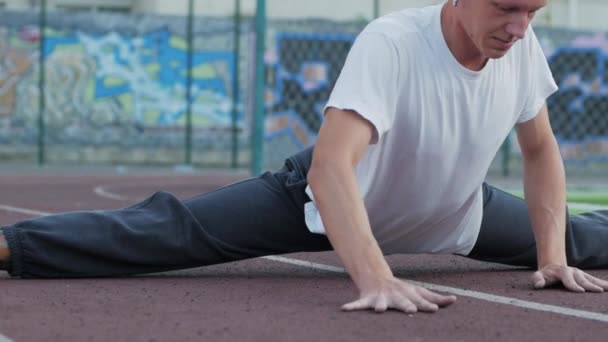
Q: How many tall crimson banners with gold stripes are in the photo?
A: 0